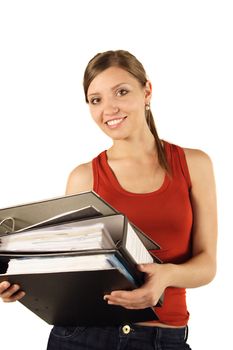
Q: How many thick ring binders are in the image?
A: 3